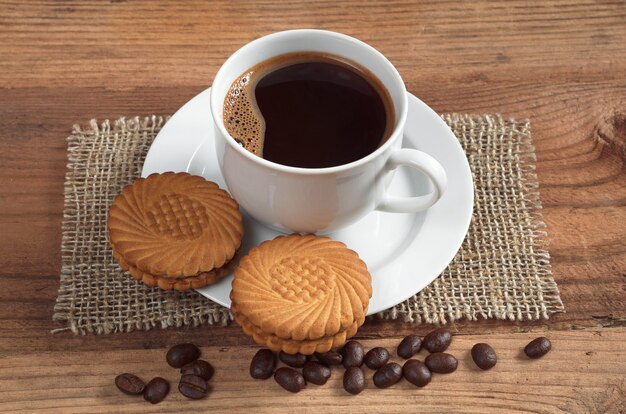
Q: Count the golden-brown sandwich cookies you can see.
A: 2